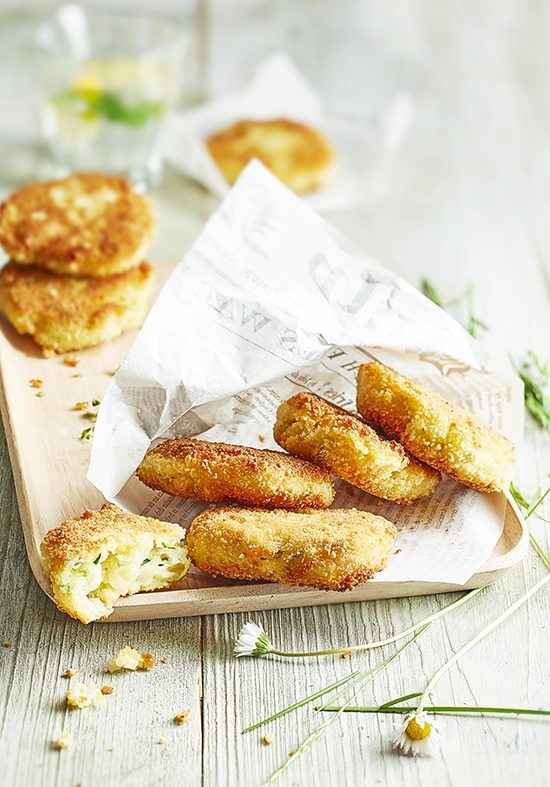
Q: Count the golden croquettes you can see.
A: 8